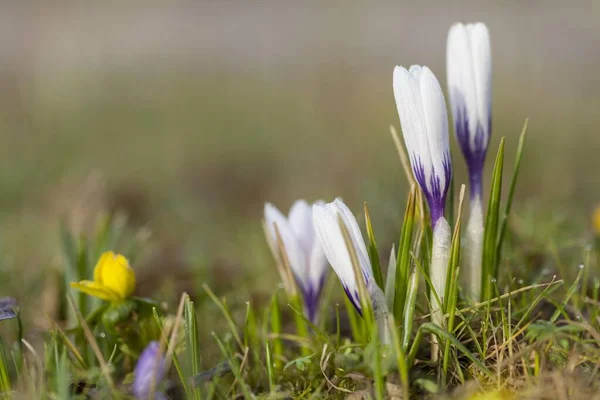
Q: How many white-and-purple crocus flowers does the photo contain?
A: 4